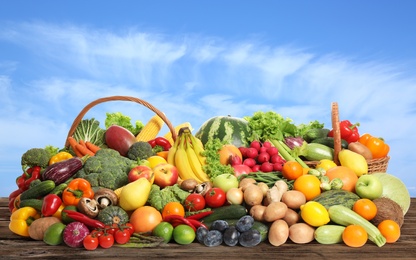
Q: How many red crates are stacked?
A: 0